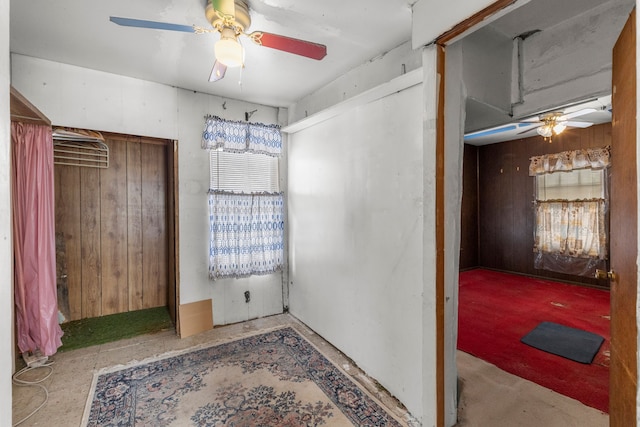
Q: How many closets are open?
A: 1